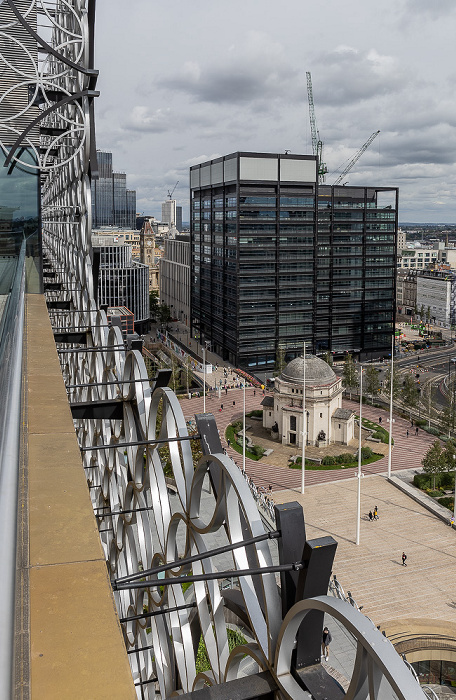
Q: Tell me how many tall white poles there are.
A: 5